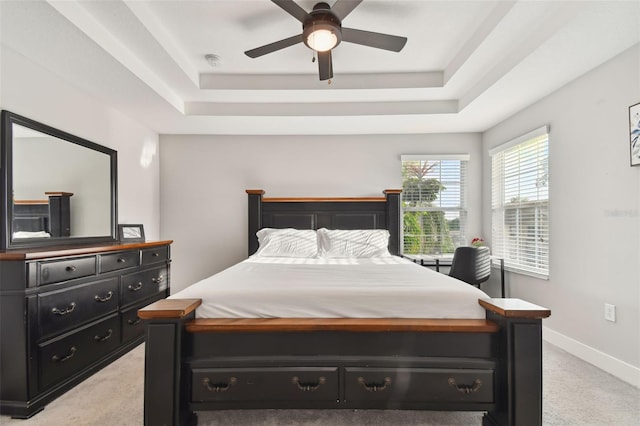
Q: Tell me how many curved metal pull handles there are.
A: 11